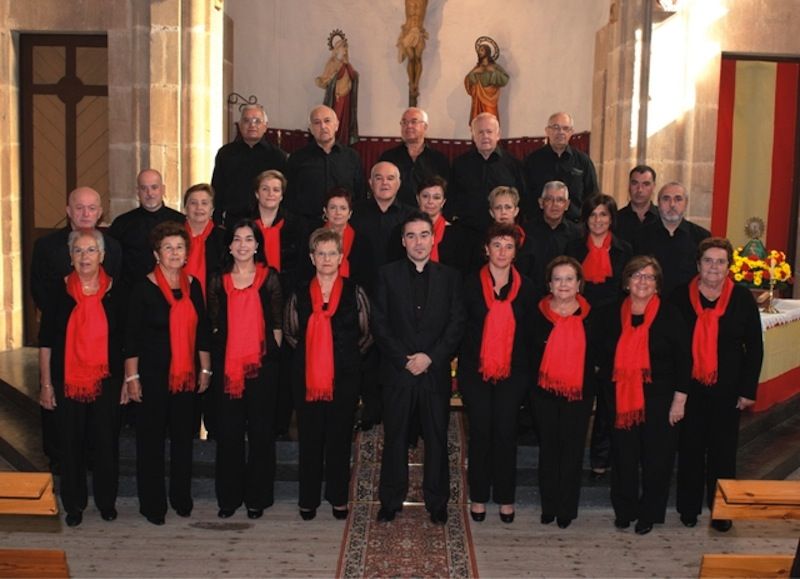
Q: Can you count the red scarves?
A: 14